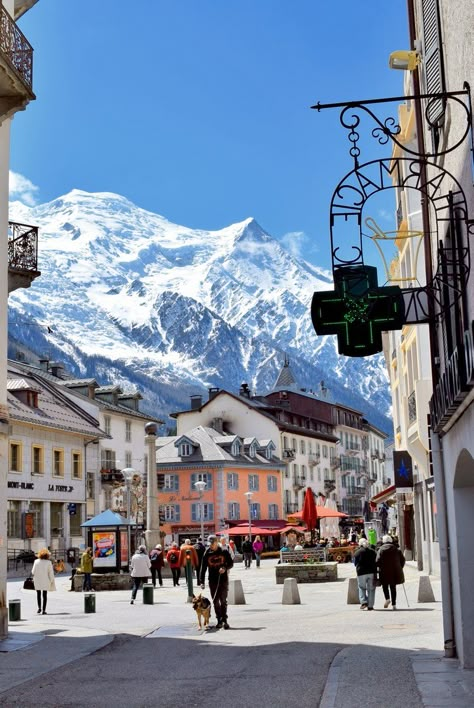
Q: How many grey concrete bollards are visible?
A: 4